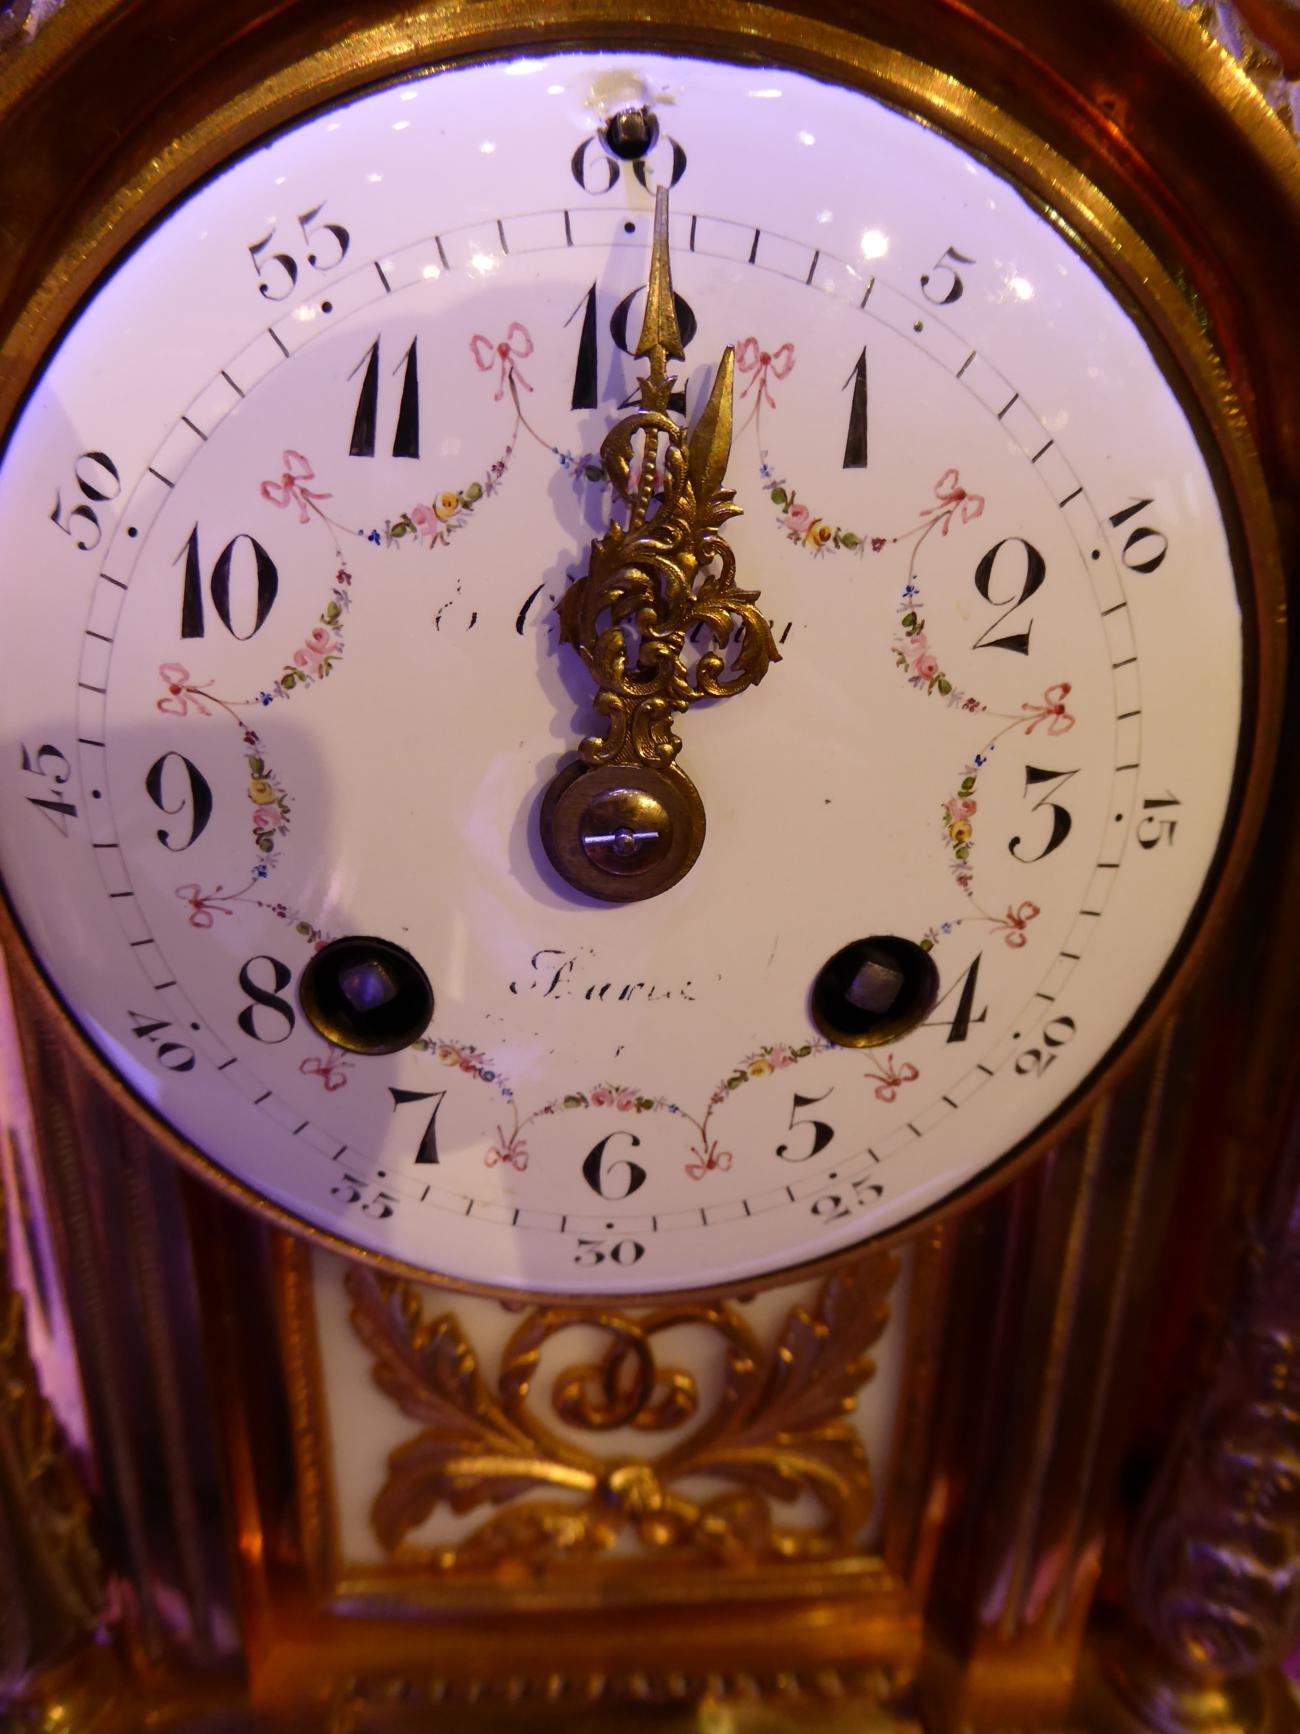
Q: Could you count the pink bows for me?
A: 12